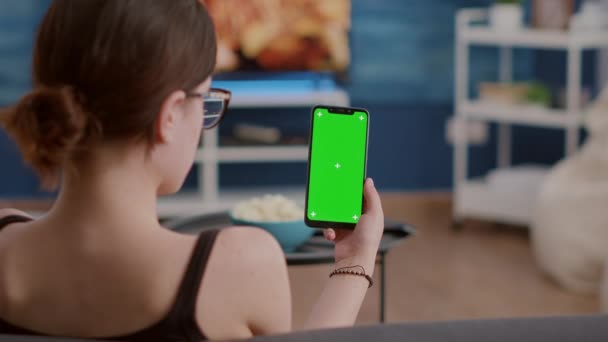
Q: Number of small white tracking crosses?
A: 5